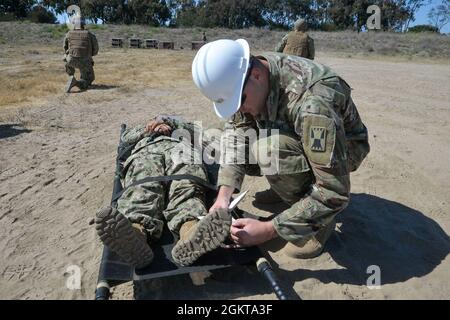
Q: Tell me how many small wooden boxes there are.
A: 5